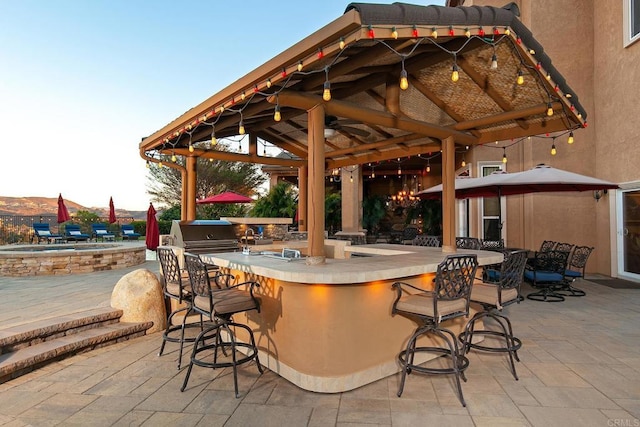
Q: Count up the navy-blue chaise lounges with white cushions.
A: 4